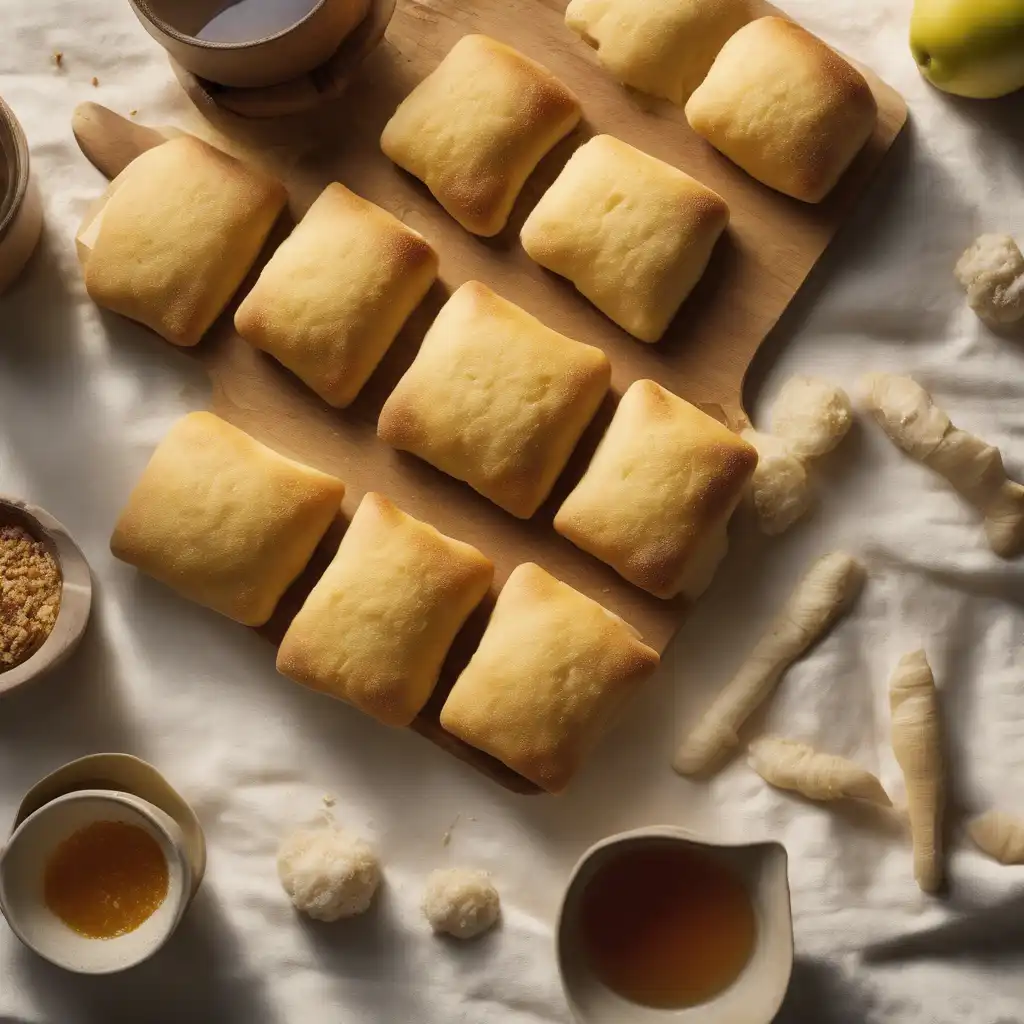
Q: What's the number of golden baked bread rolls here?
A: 11